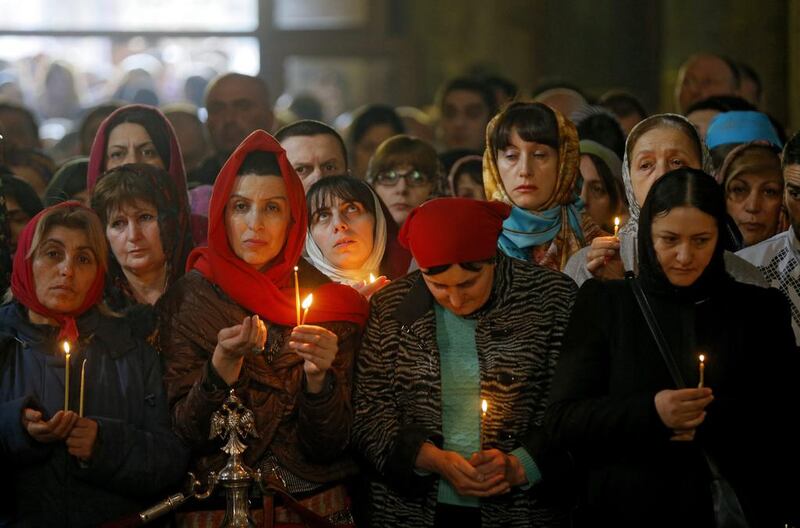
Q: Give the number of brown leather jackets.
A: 1